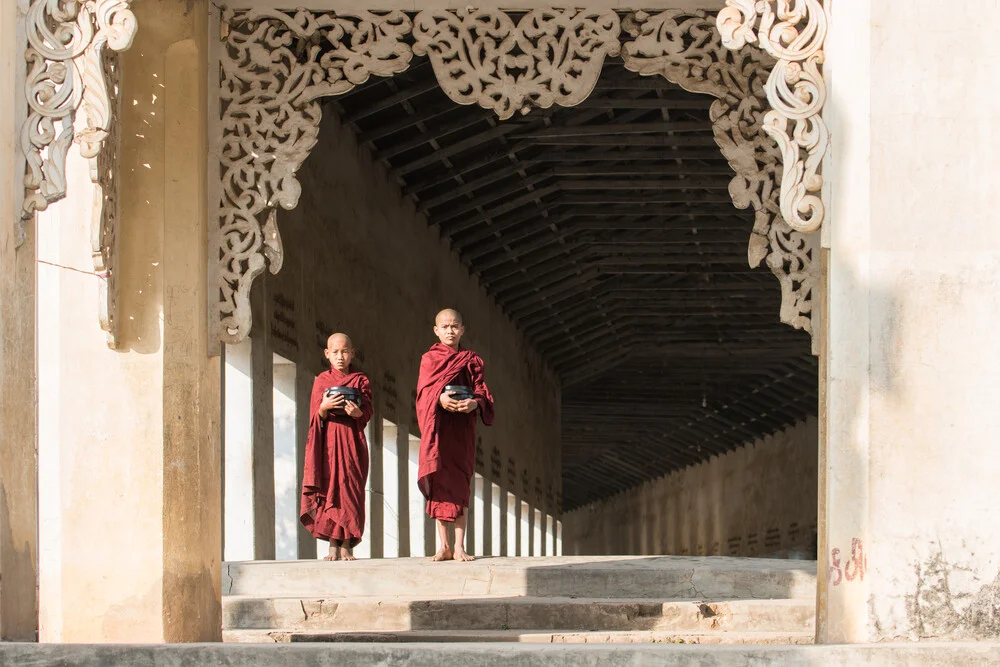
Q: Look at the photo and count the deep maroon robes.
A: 2